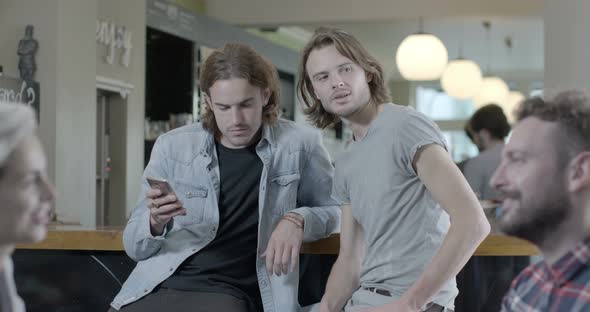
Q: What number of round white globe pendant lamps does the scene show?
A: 4